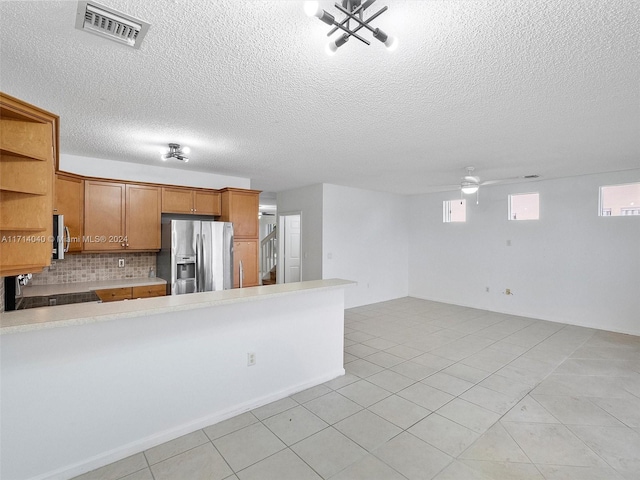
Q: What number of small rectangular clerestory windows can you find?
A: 3